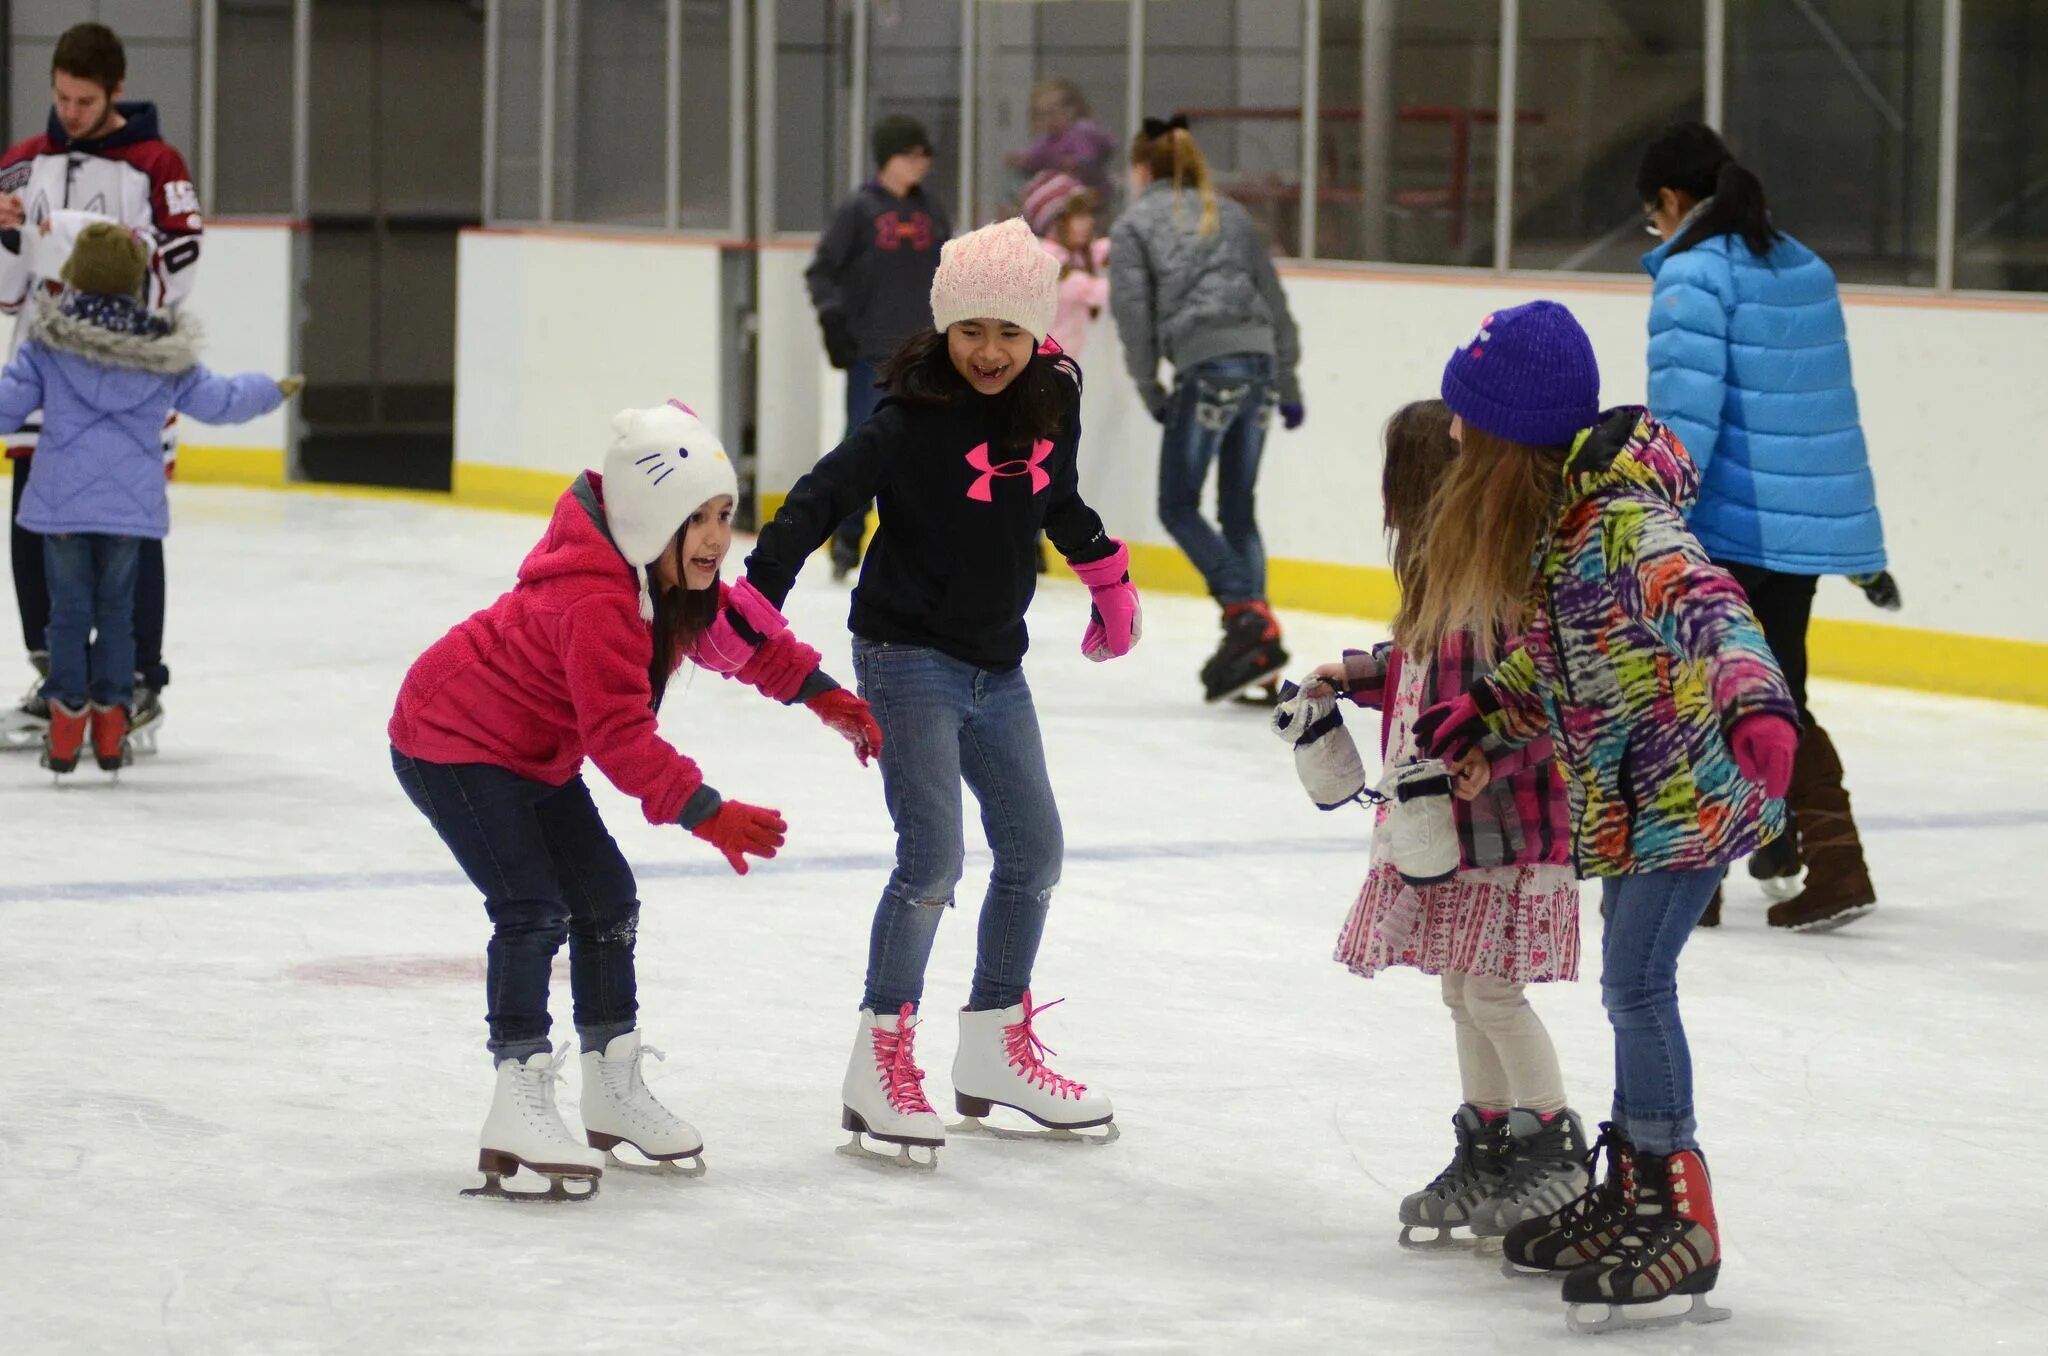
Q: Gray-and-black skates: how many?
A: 2